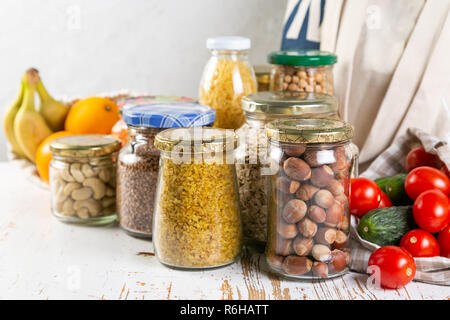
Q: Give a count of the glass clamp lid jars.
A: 0